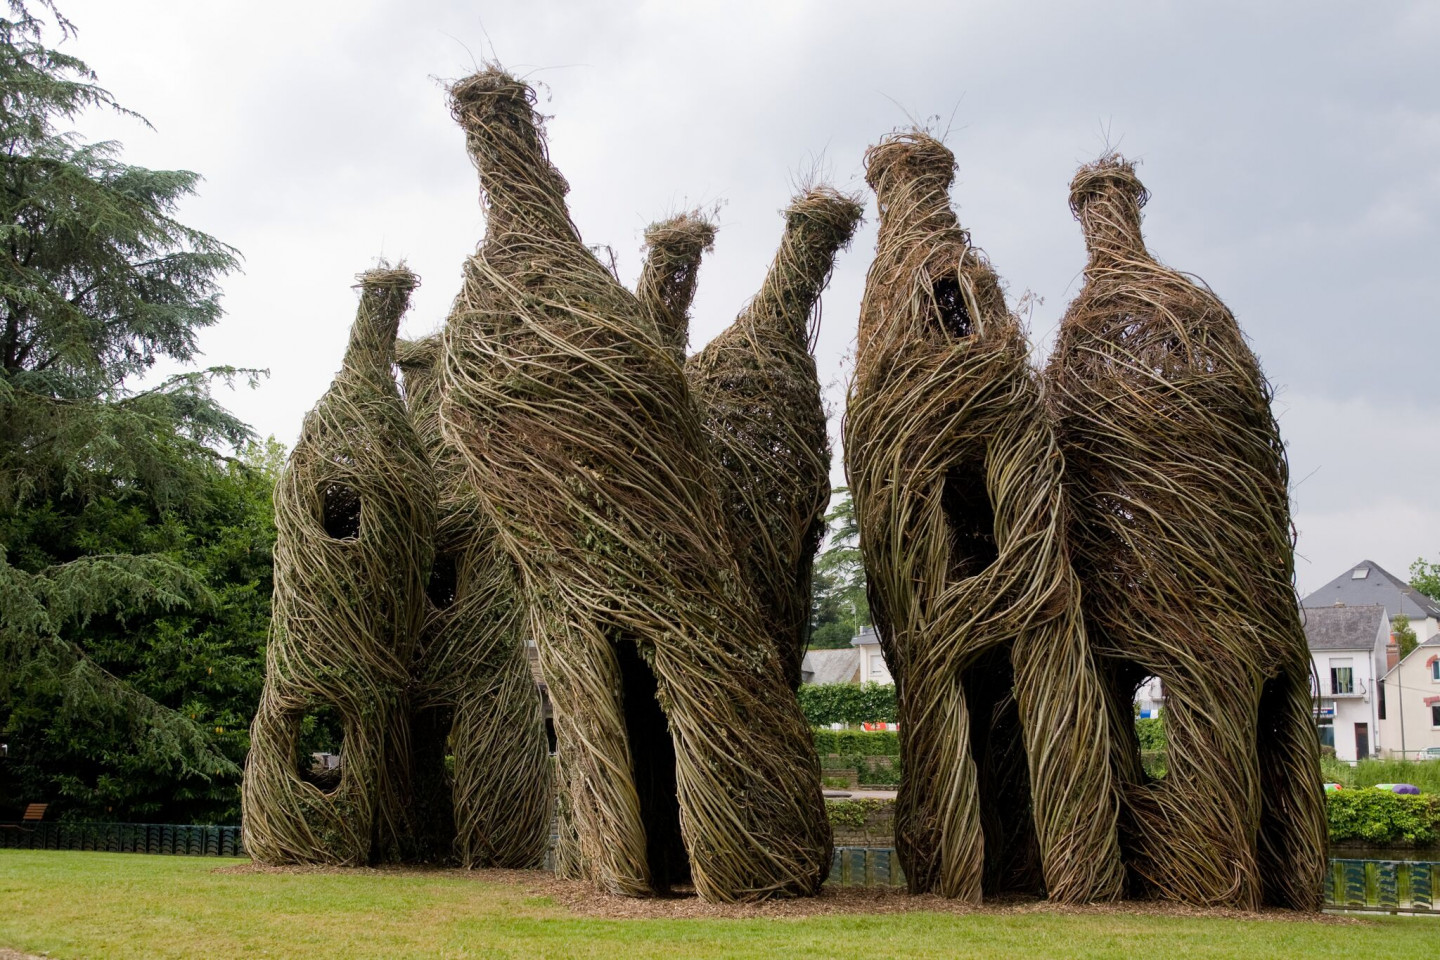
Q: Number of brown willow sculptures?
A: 7